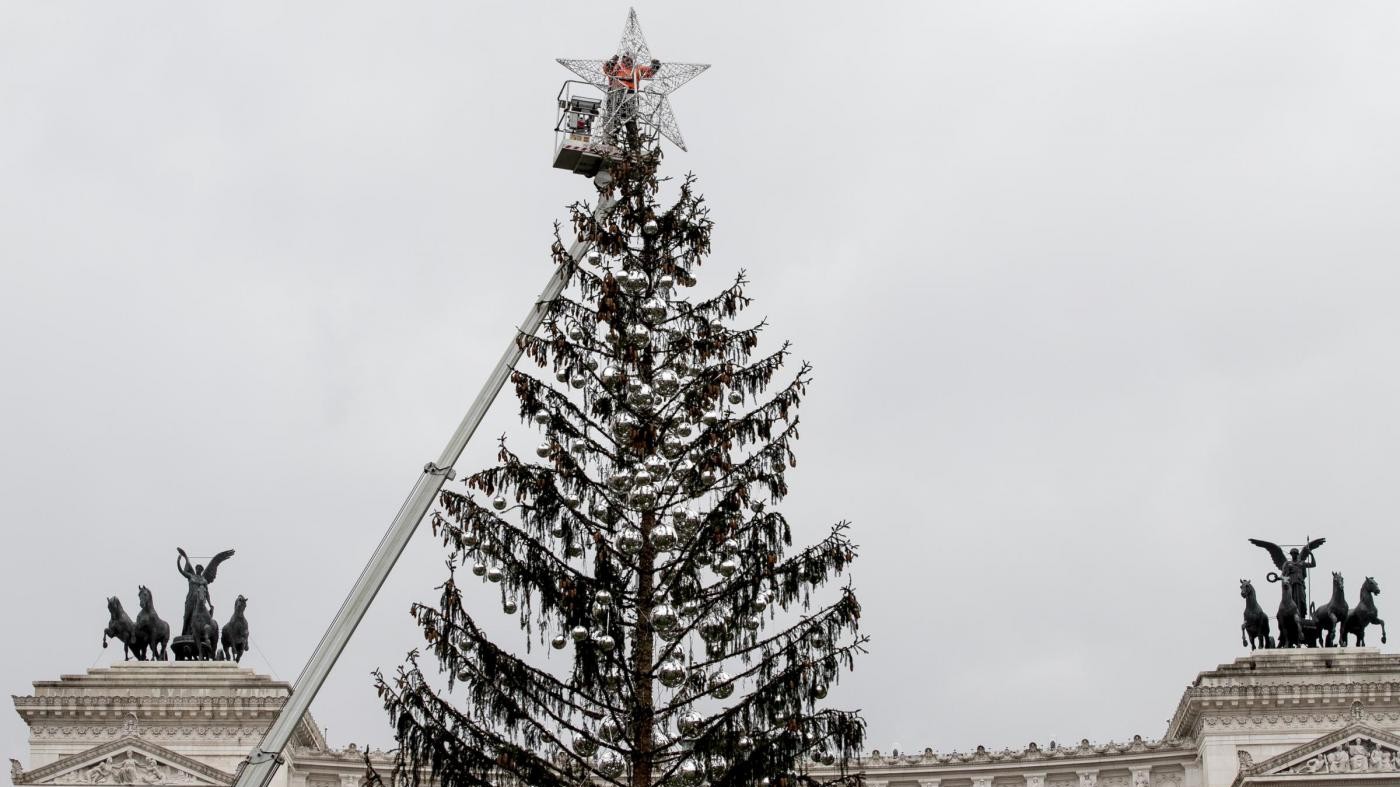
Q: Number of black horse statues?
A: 8